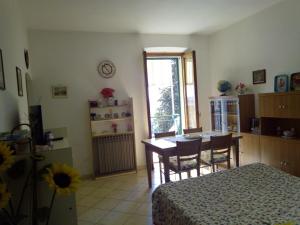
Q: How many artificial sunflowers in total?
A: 3